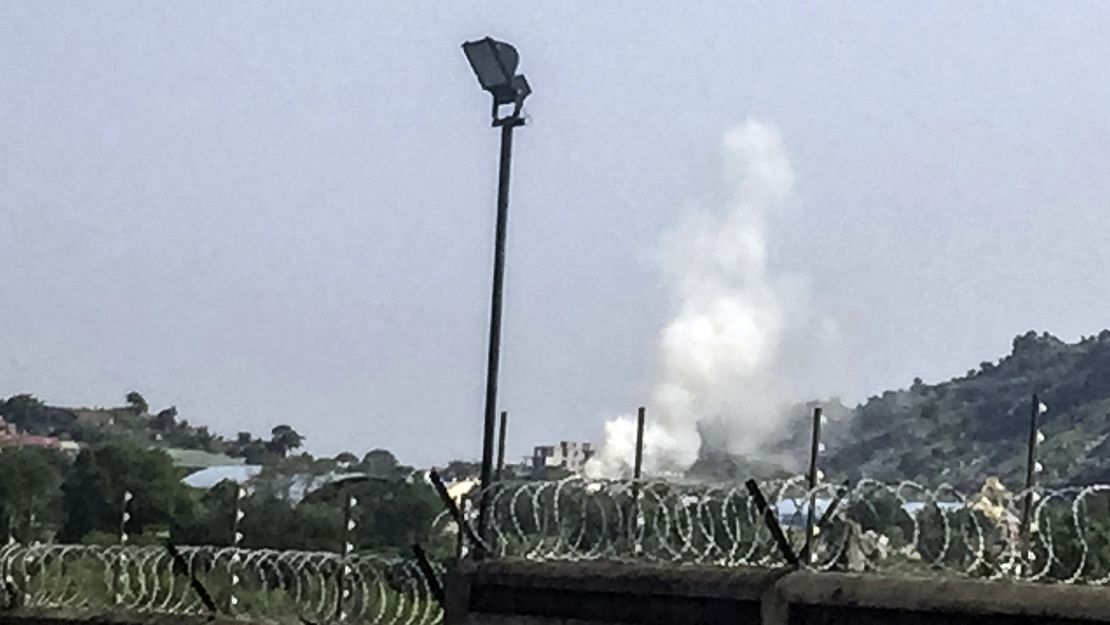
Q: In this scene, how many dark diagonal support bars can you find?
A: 5